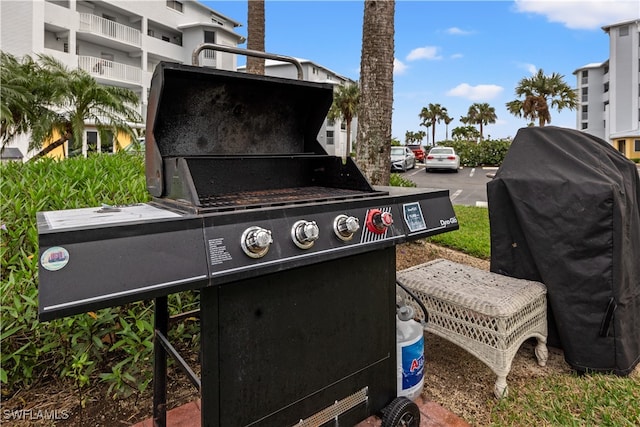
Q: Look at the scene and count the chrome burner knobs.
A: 3